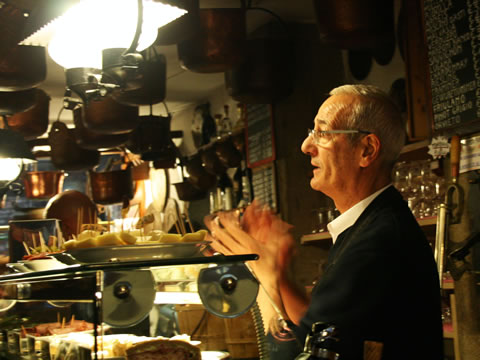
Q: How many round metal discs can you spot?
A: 2